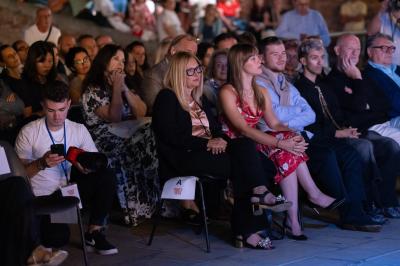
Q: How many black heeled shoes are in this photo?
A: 4